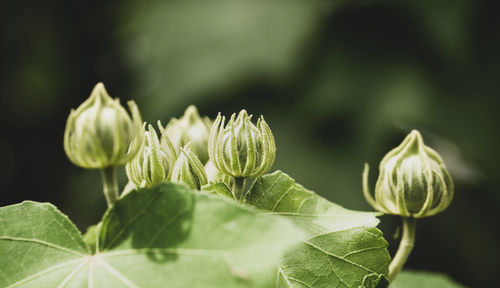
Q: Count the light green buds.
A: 6